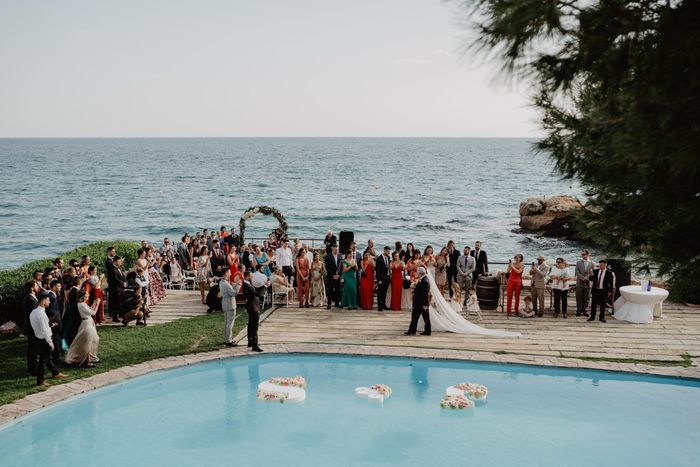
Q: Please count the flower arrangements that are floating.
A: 3